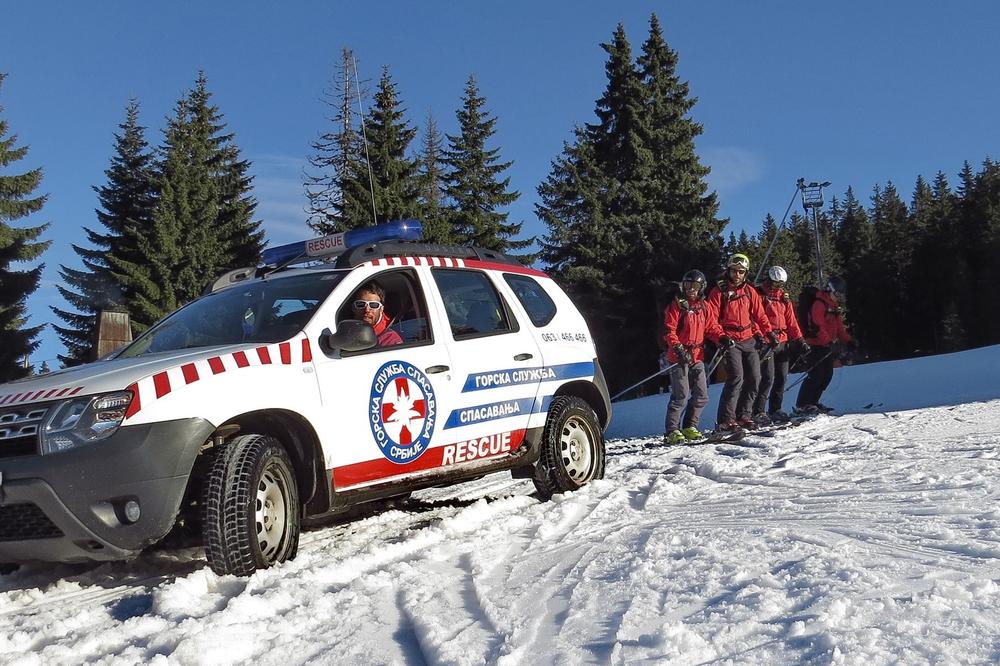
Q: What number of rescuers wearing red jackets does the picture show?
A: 5